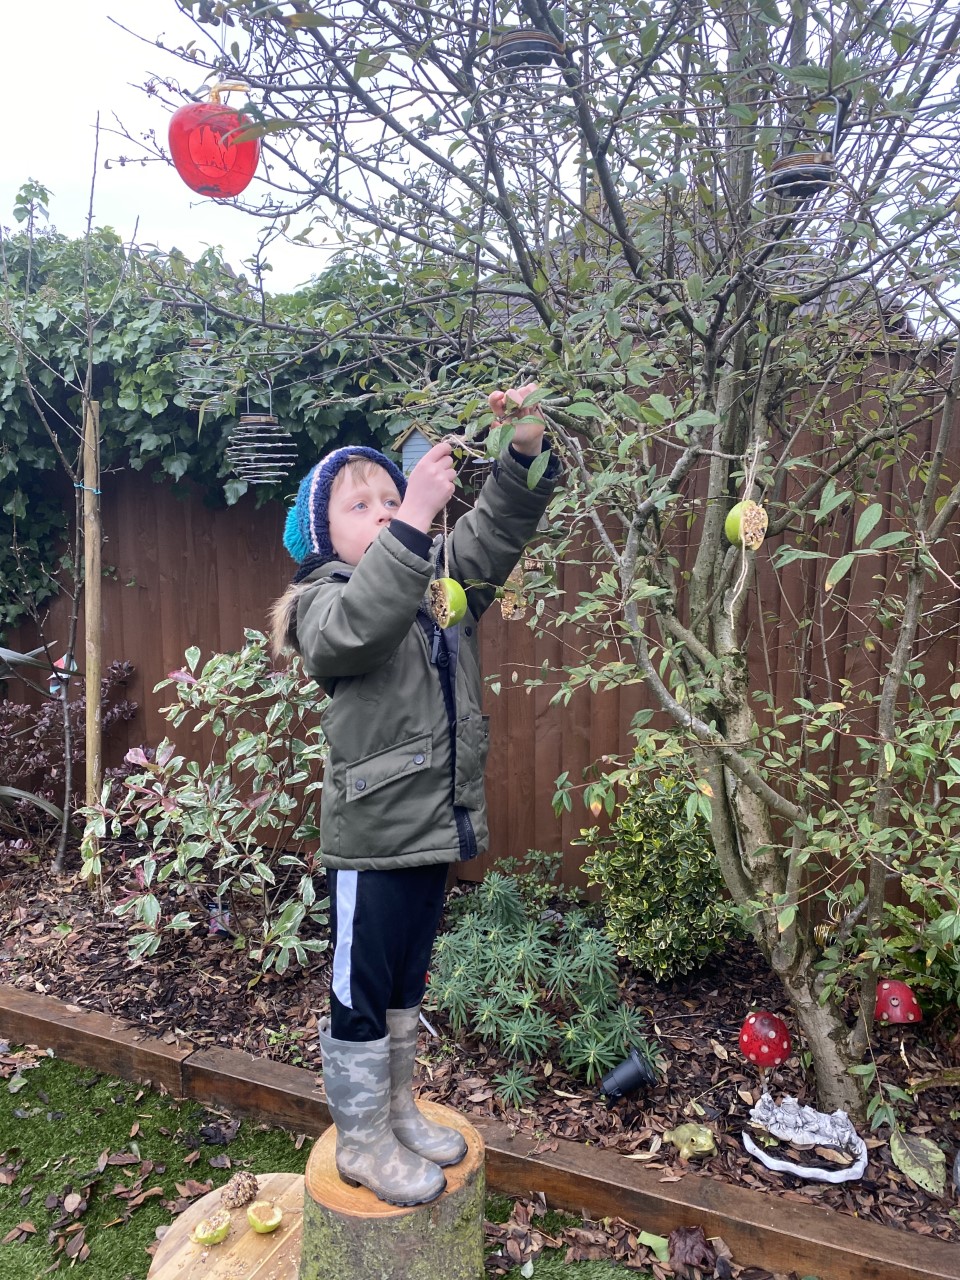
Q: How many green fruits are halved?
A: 4